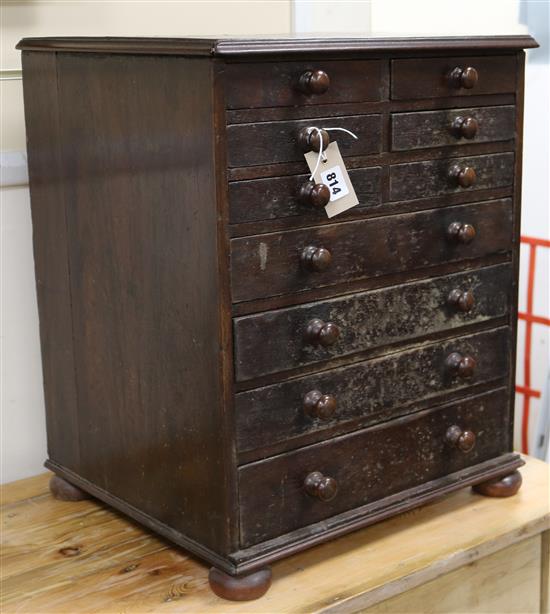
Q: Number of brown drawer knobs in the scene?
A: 14